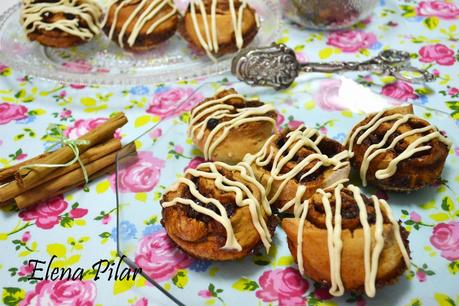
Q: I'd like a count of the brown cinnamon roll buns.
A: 8